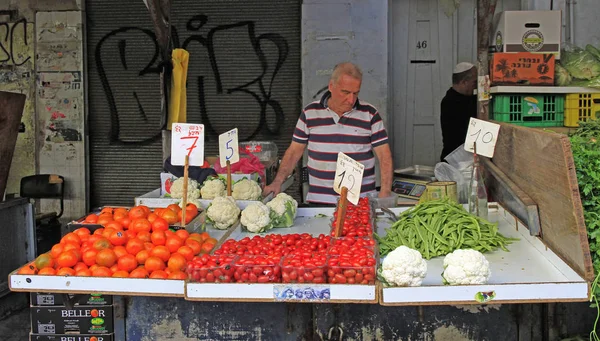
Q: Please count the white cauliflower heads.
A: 9